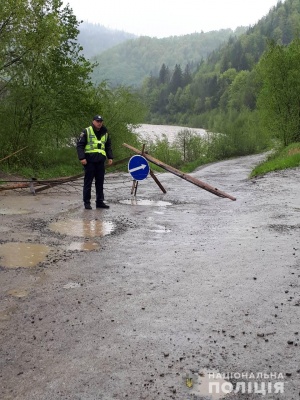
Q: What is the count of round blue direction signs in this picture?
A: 1